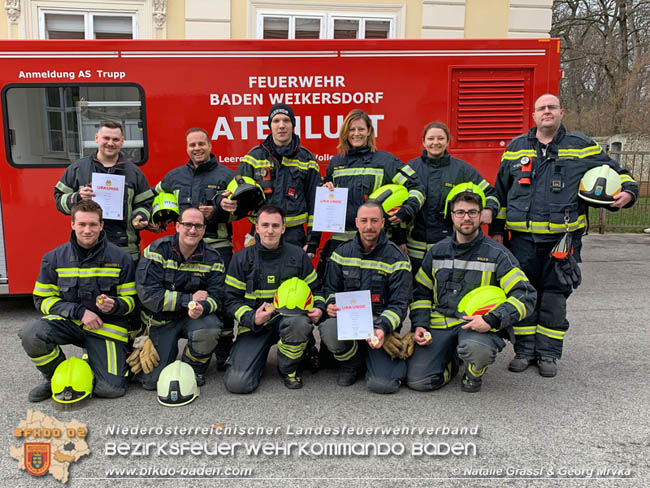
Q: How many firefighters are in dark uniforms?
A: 11